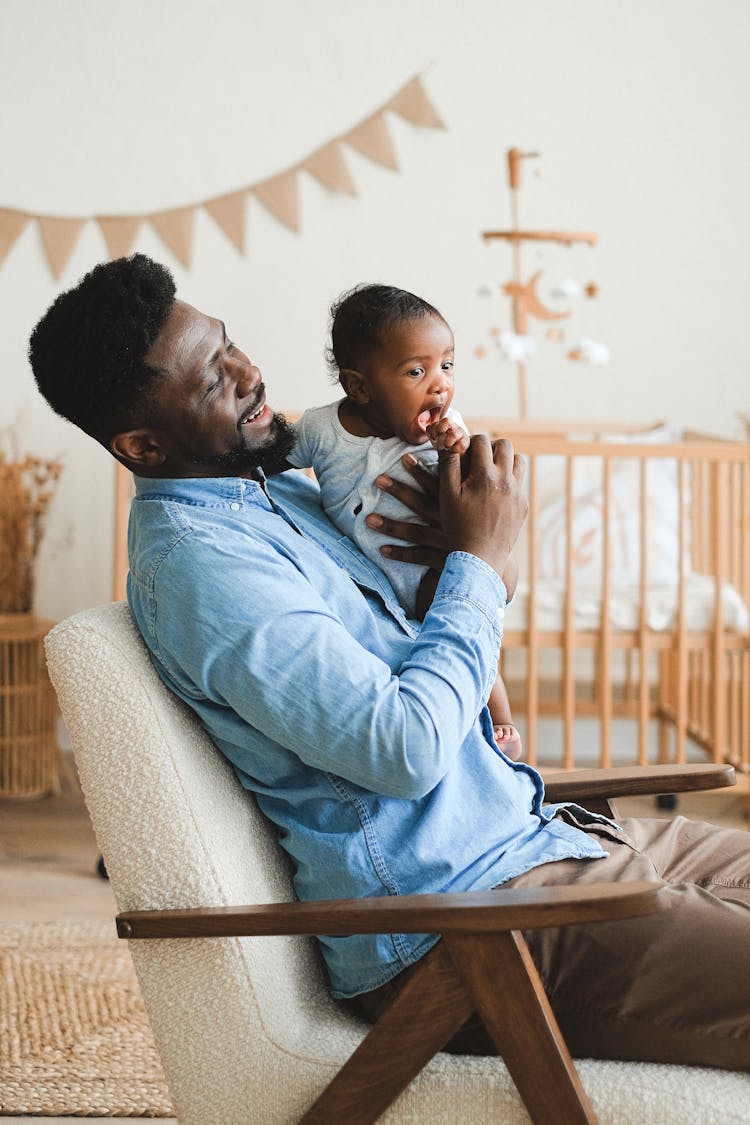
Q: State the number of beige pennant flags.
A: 9